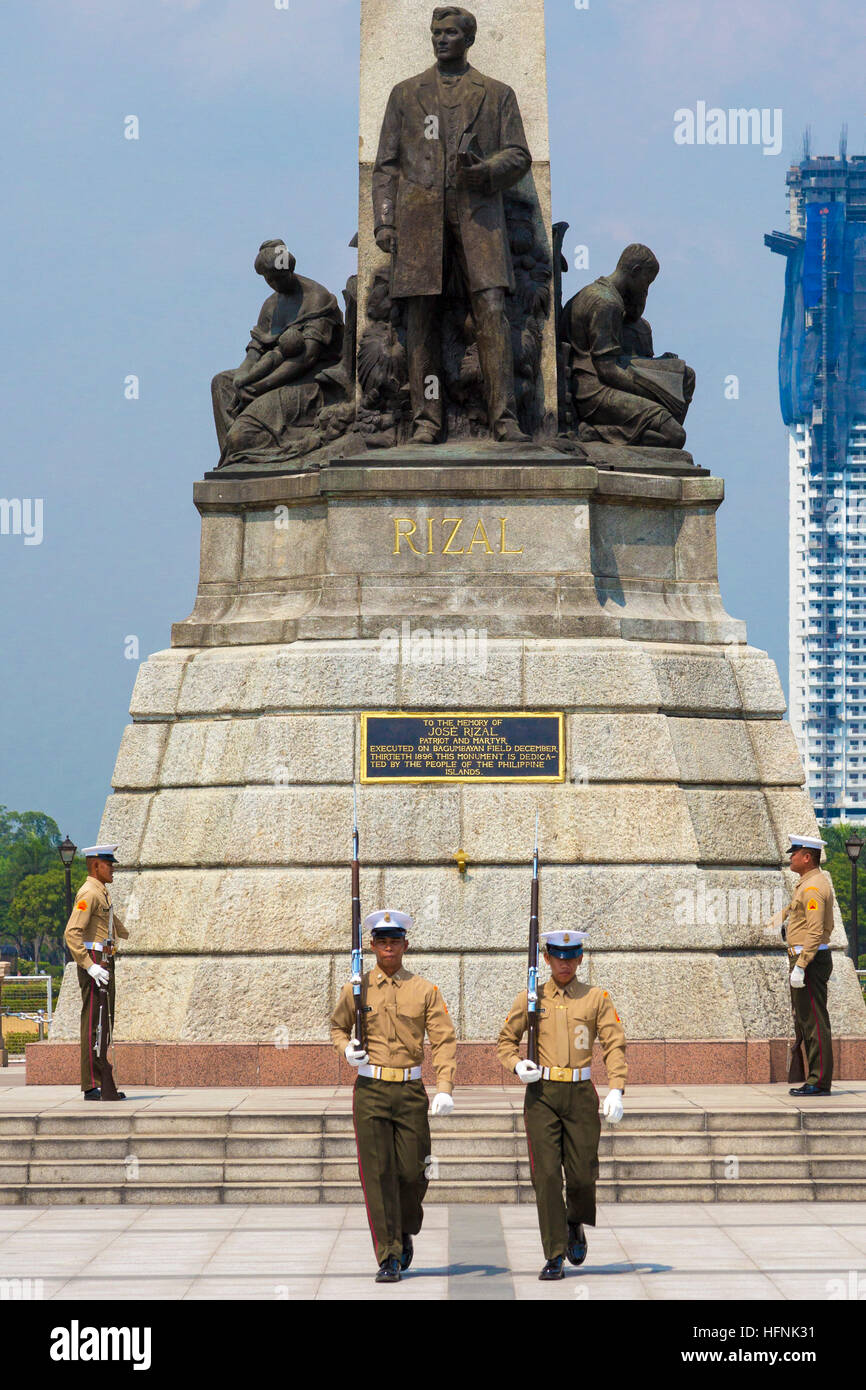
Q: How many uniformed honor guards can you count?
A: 4